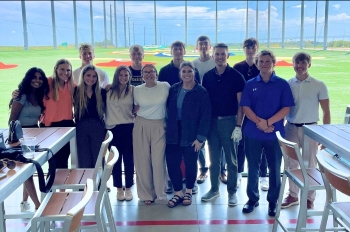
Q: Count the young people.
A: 14